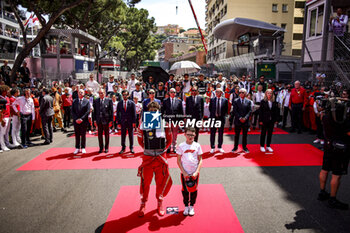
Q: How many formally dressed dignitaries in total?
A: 9